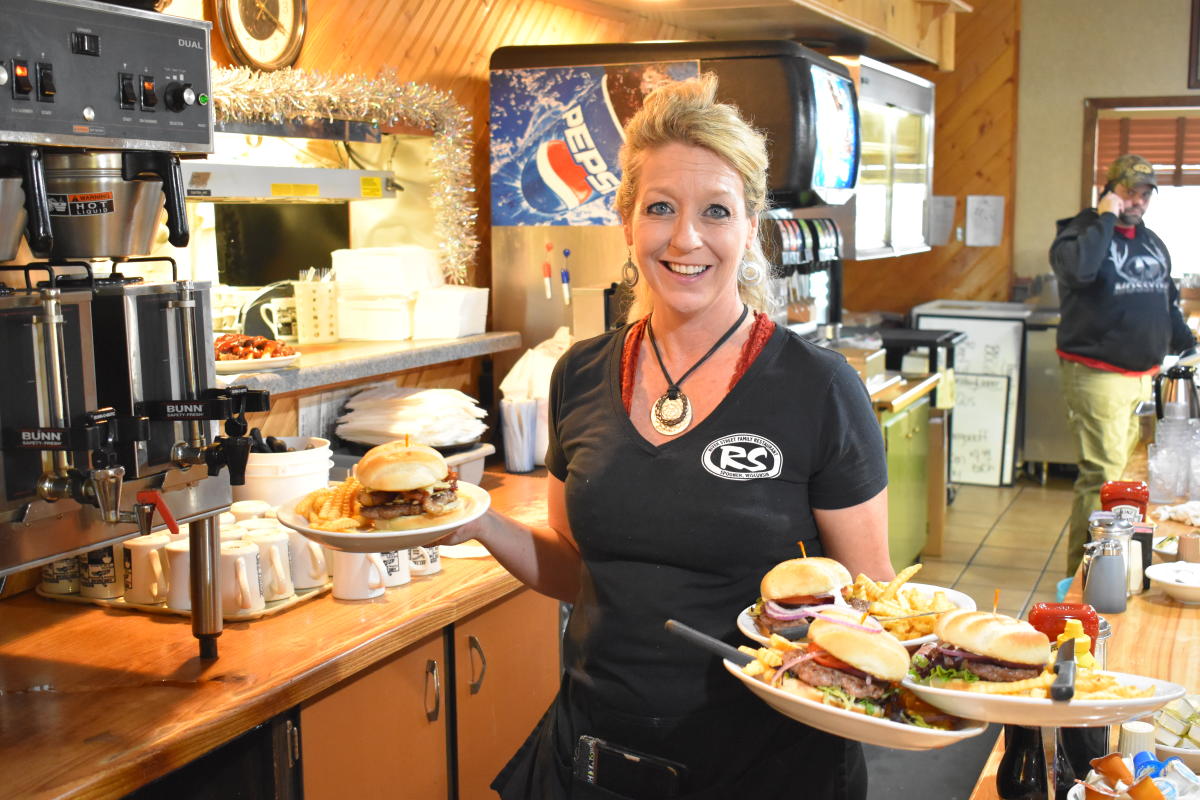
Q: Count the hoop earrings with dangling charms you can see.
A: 2